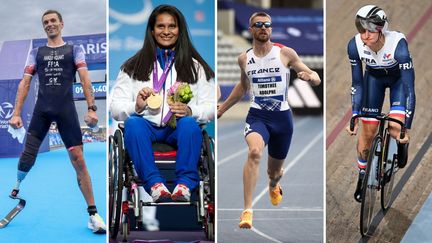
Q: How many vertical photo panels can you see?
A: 4